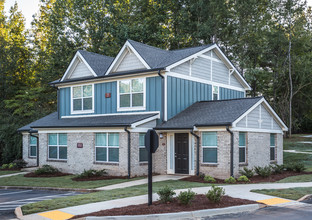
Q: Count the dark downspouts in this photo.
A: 6